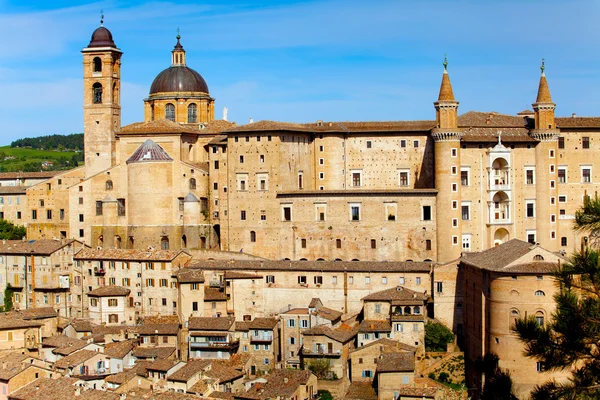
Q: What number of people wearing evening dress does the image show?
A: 0